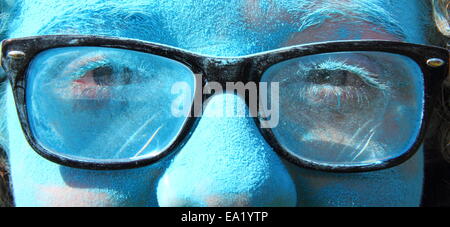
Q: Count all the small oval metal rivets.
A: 2